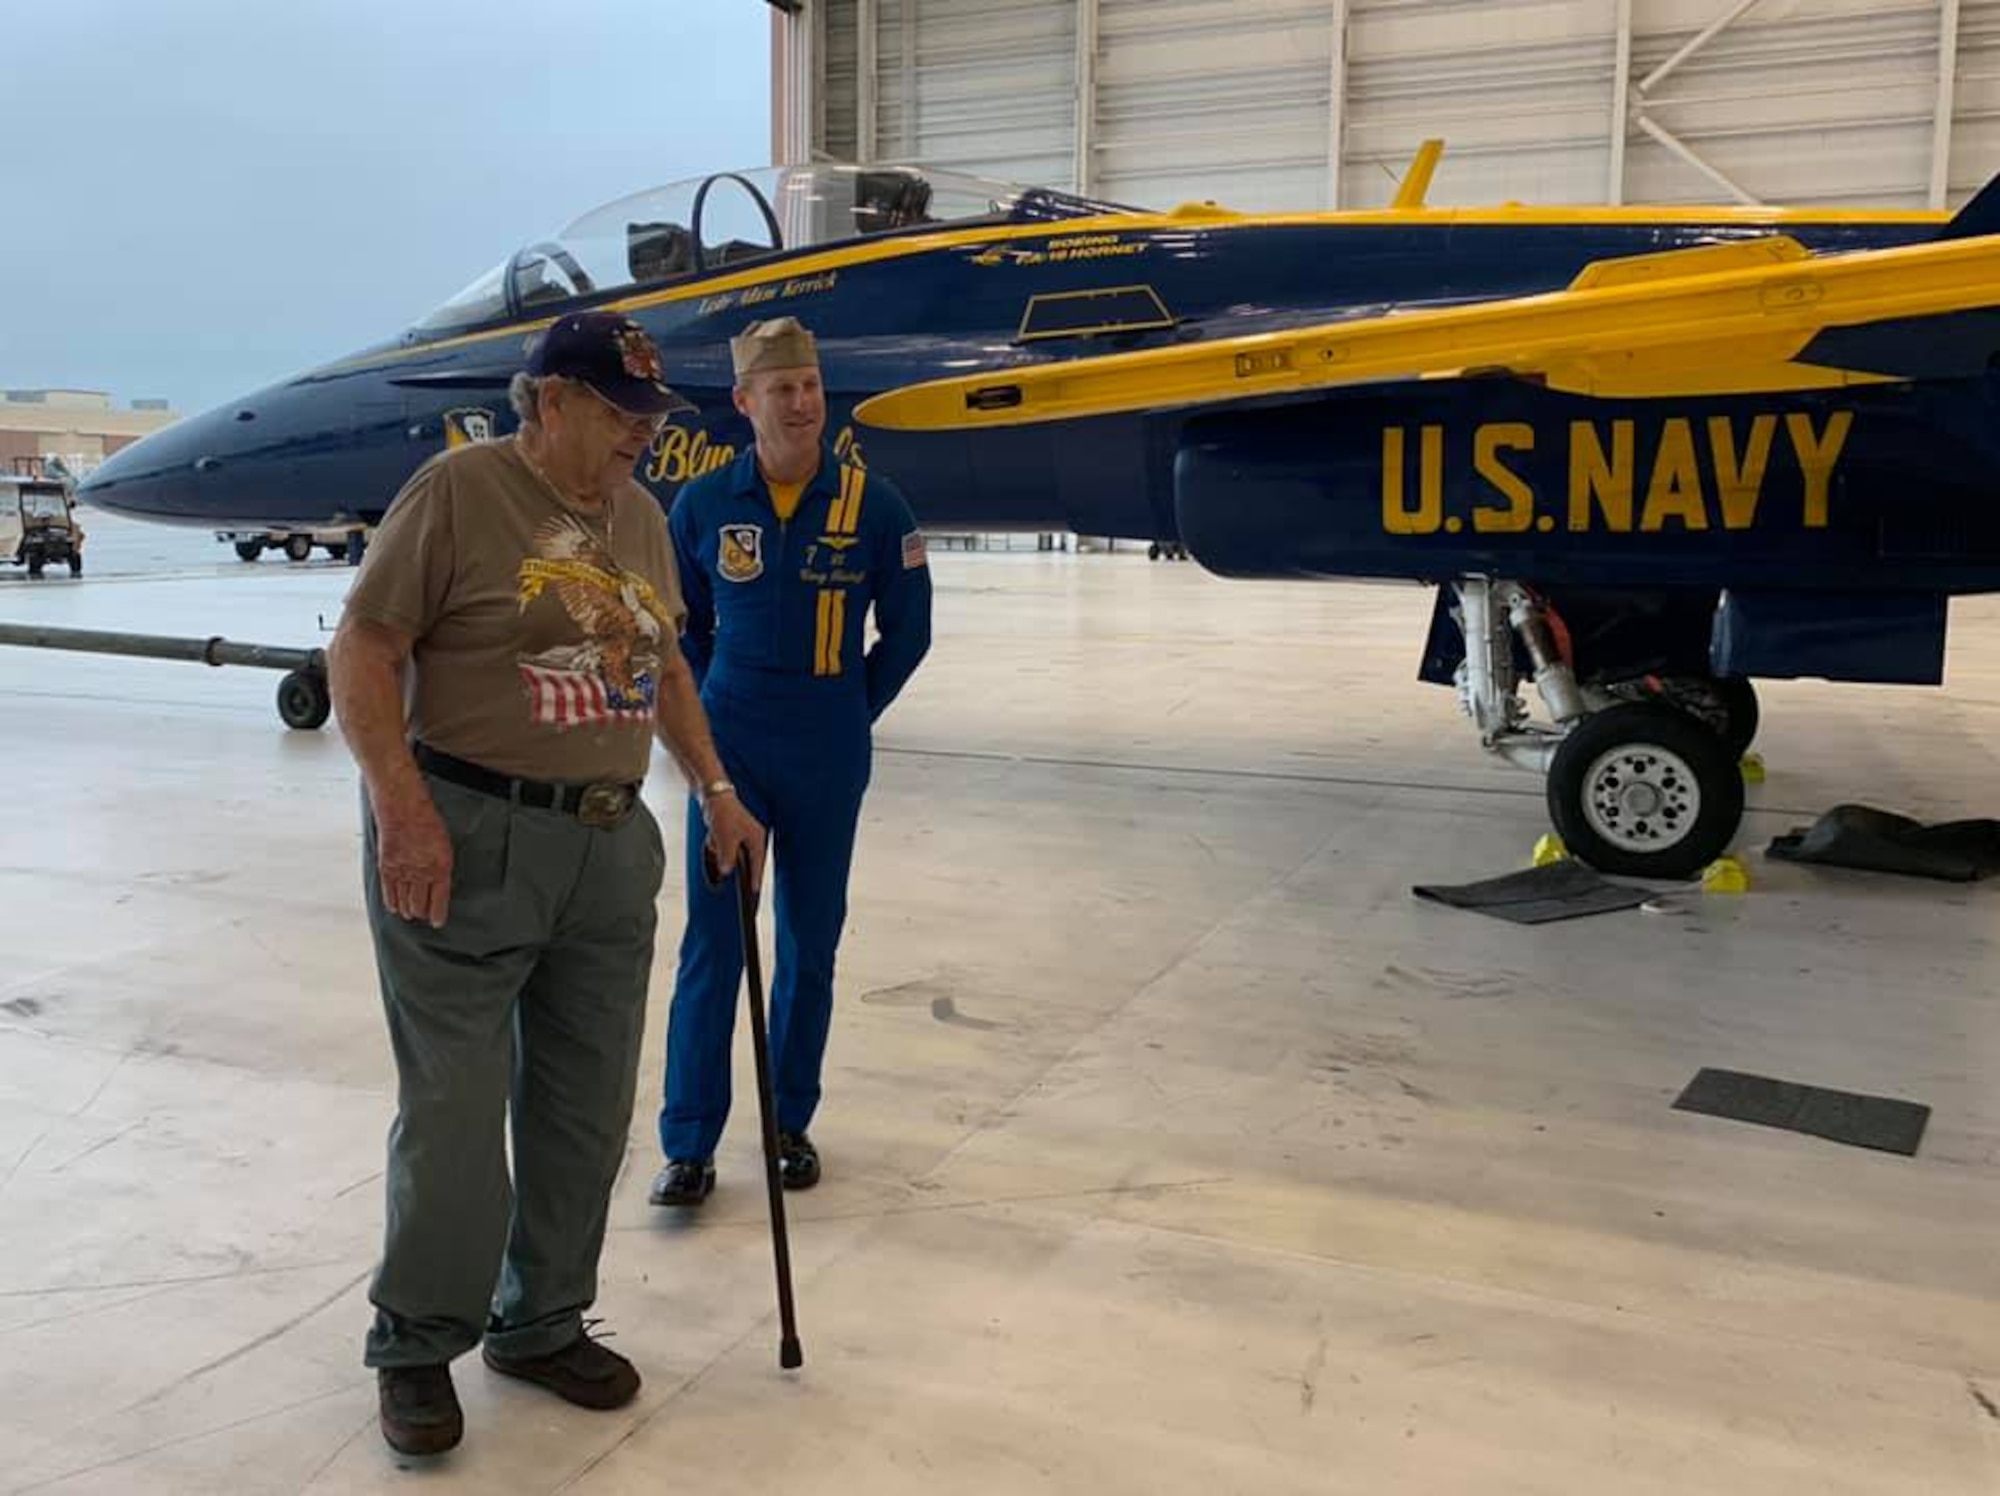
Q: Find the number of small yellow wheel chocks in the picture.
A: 3